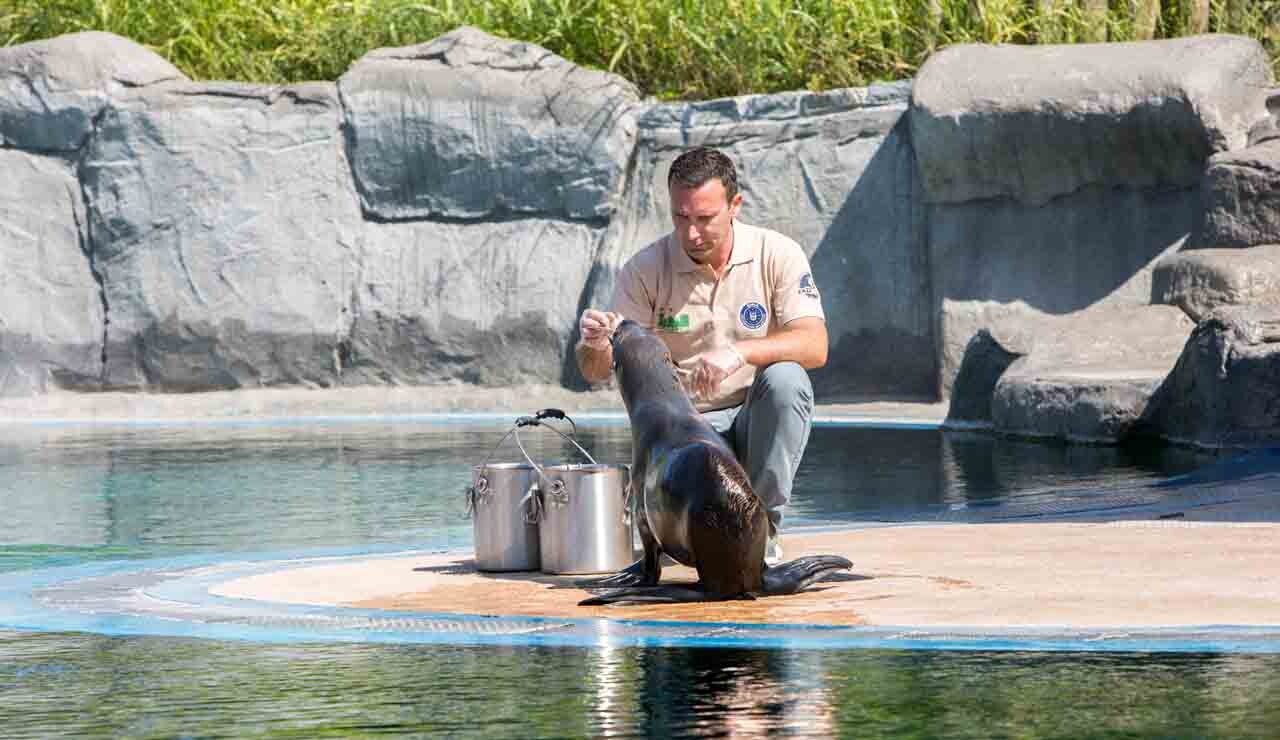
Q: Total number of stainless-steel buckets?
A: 2